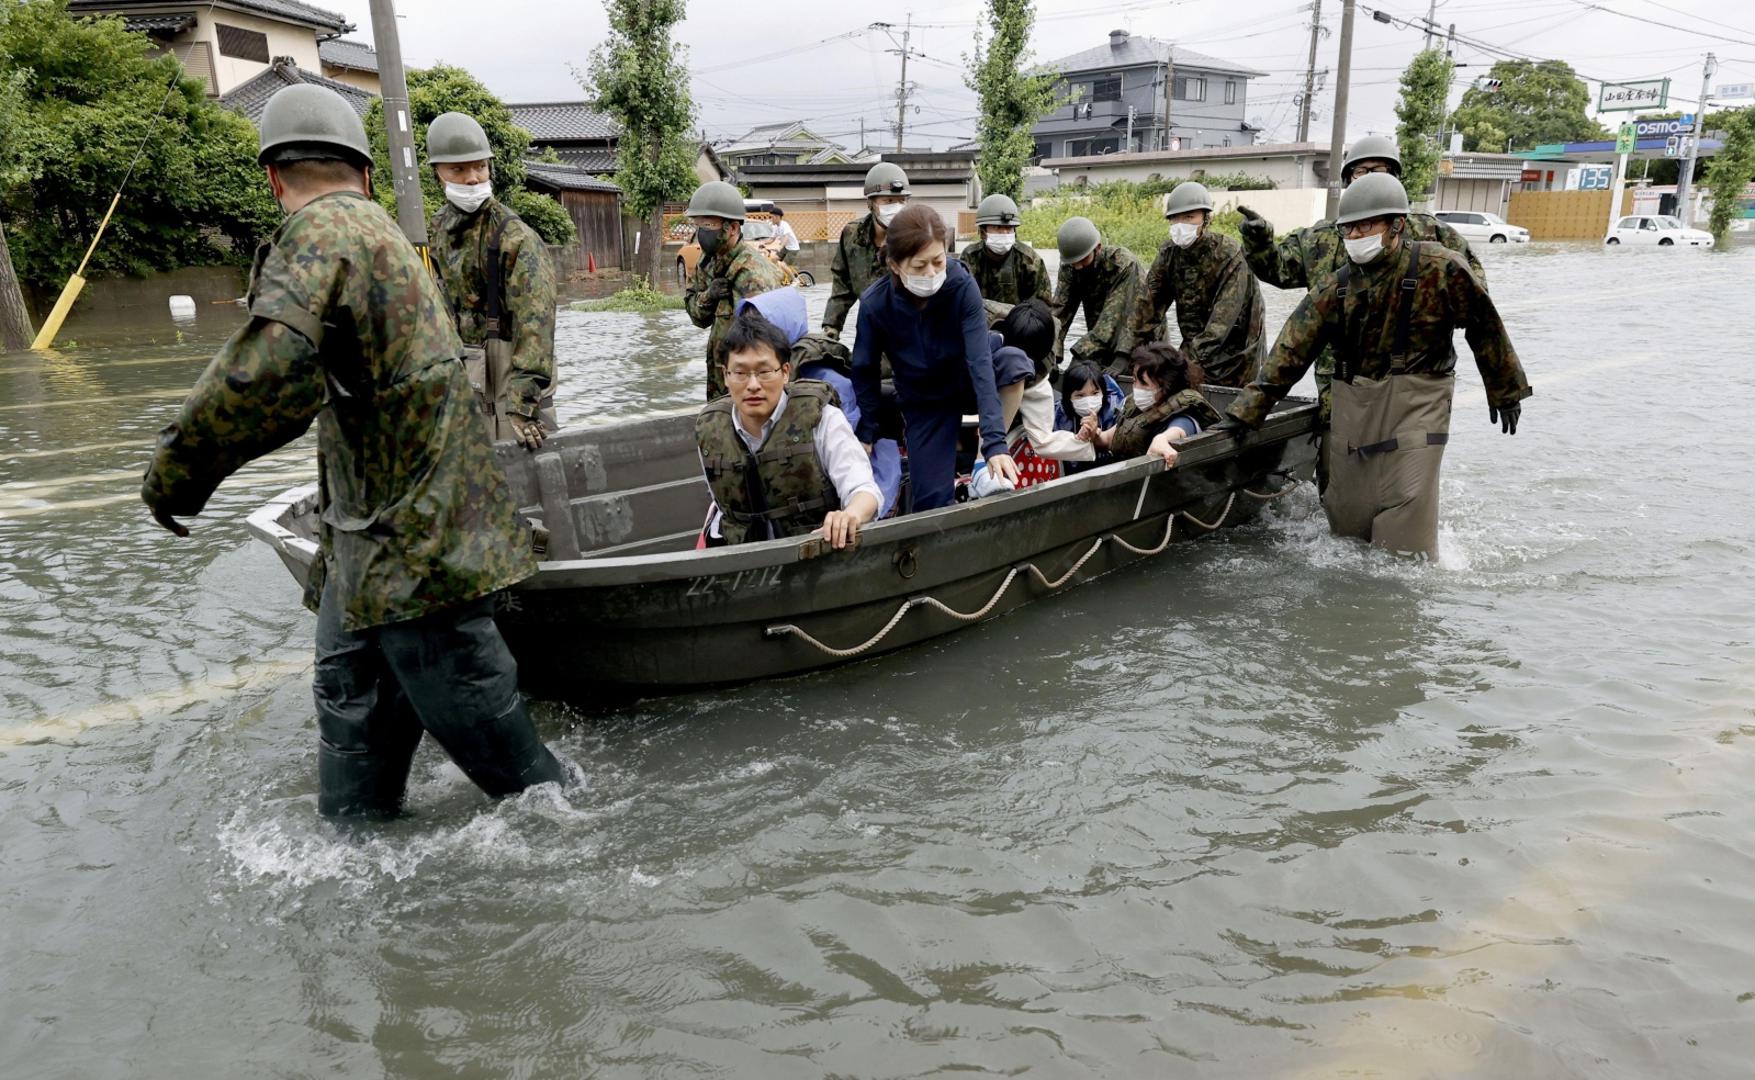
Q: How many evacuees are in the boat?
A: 6